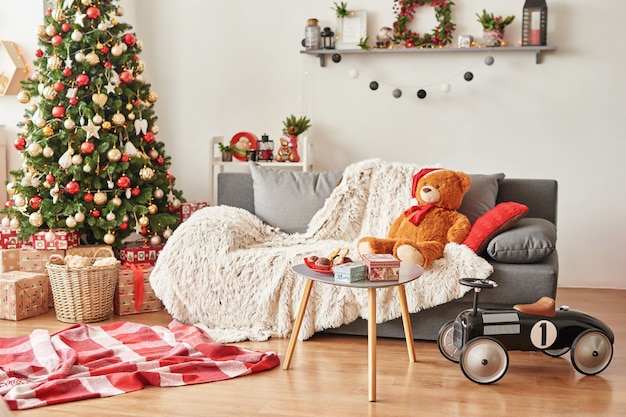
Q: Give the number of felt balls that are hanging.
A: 8